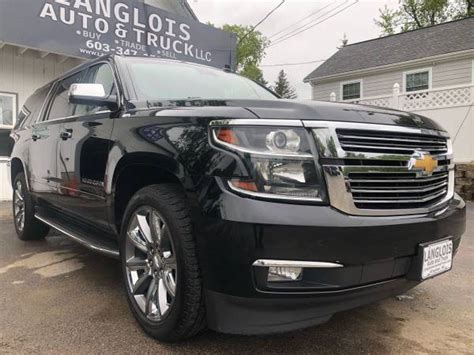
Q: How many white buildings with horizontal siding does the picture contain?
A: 1